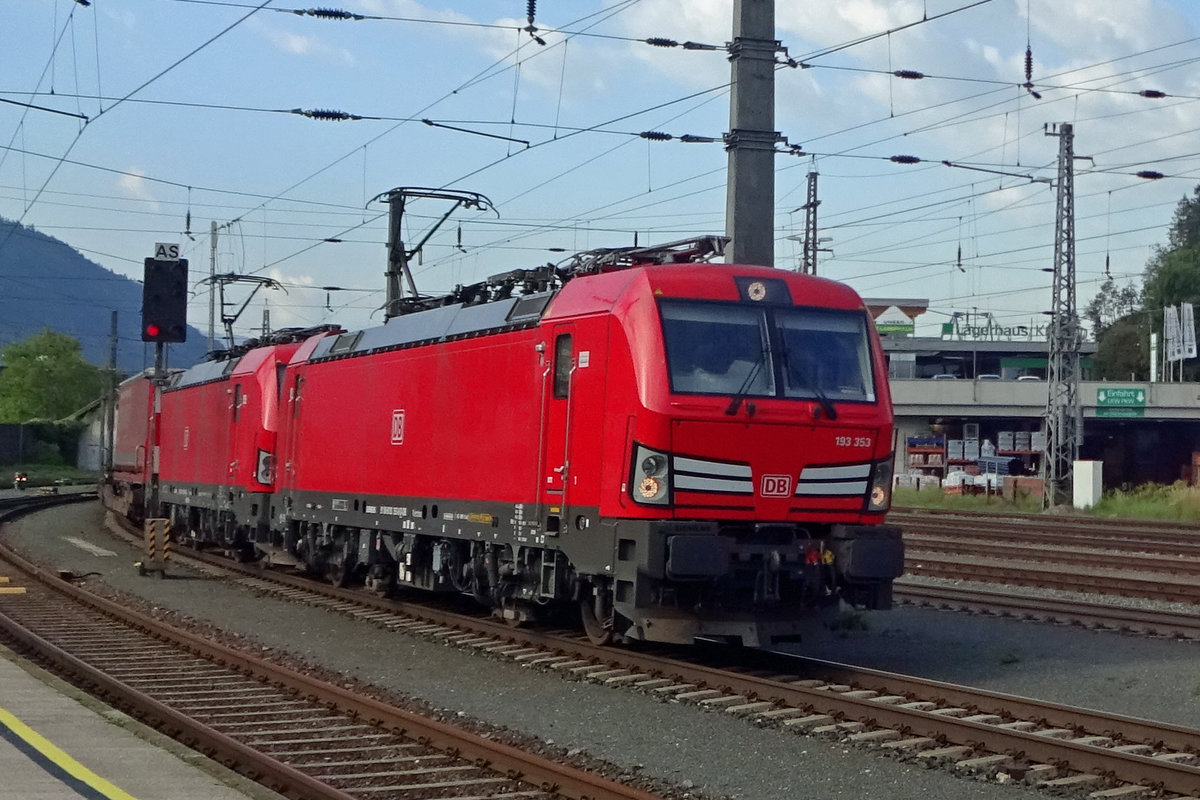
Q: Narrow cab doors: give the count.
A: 3